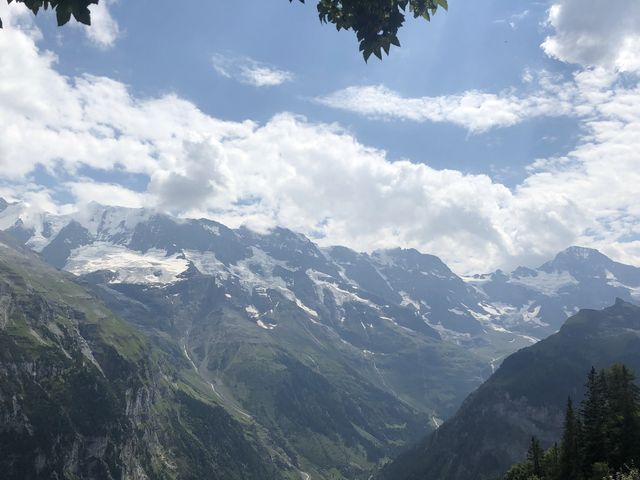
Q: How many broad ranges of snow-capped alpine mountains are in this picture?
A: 1